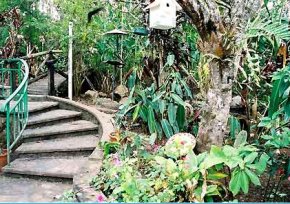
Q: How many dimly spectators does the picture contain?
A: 0